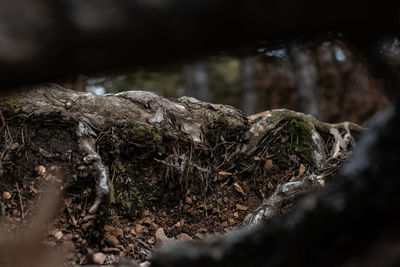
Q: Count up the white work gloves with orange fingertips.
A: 0